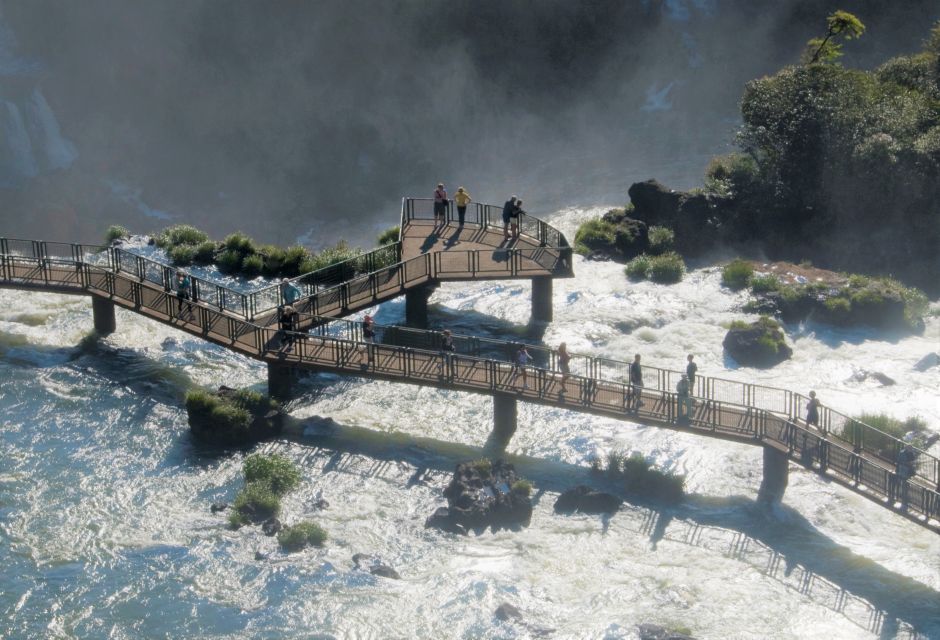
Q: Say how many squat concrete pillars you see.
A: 6